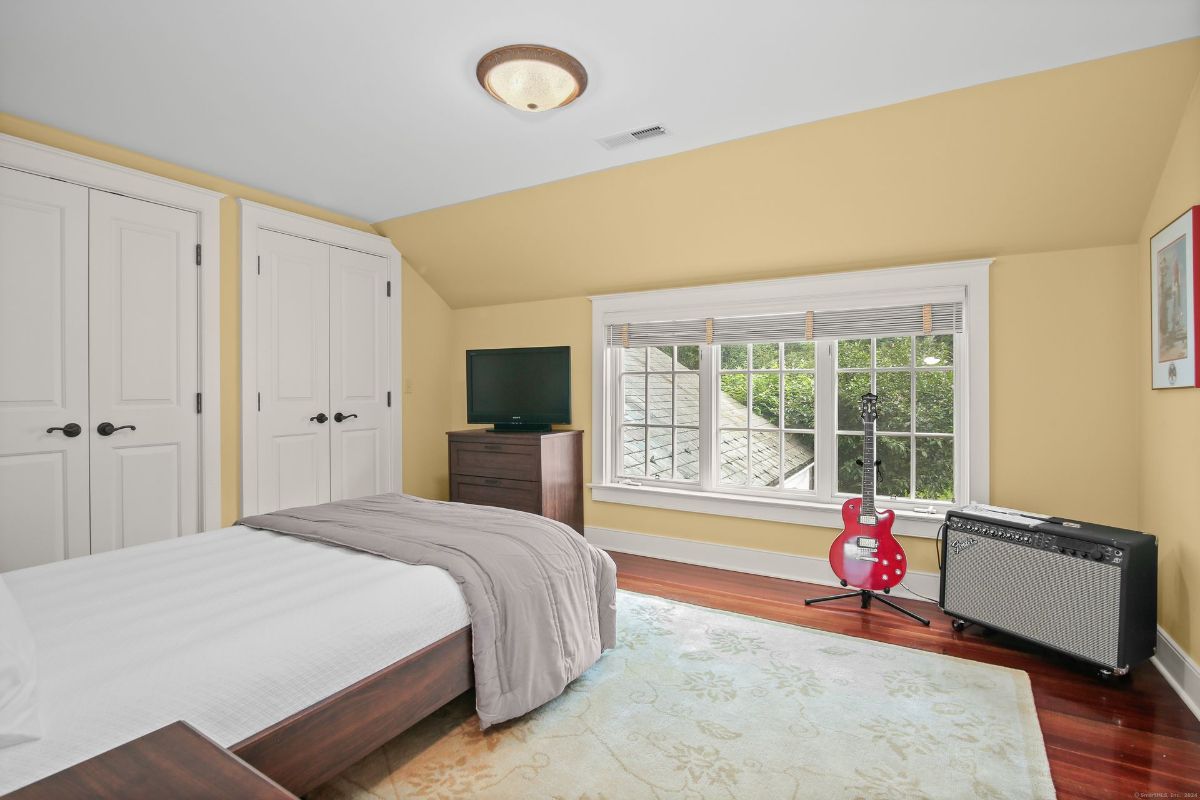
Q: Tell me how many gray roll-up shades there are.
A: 1